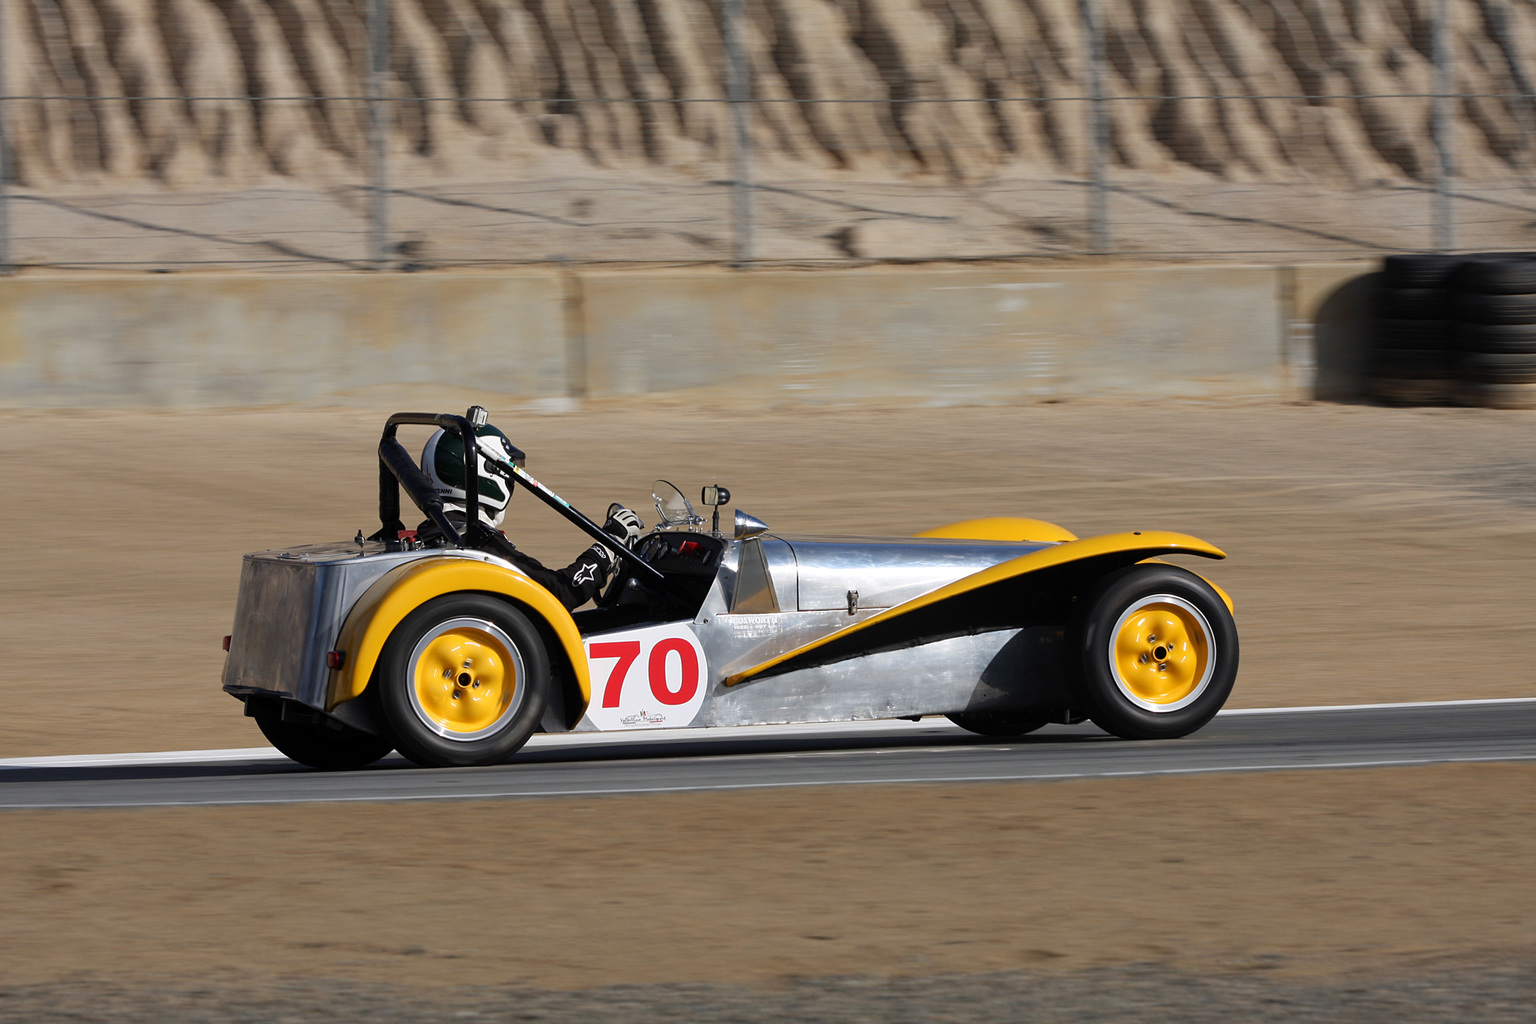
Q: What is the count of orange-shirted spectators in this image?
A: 0